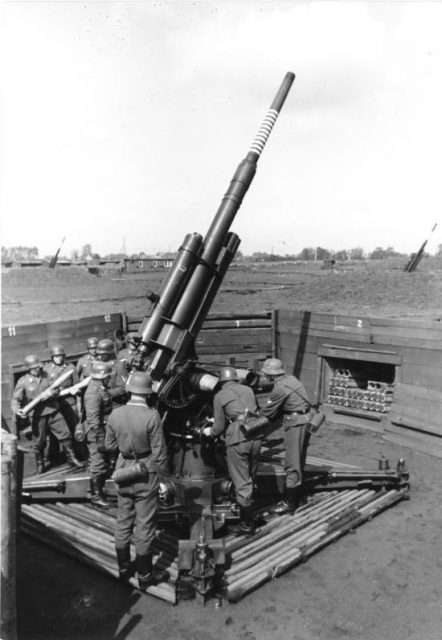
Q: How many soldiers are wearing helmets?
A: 9